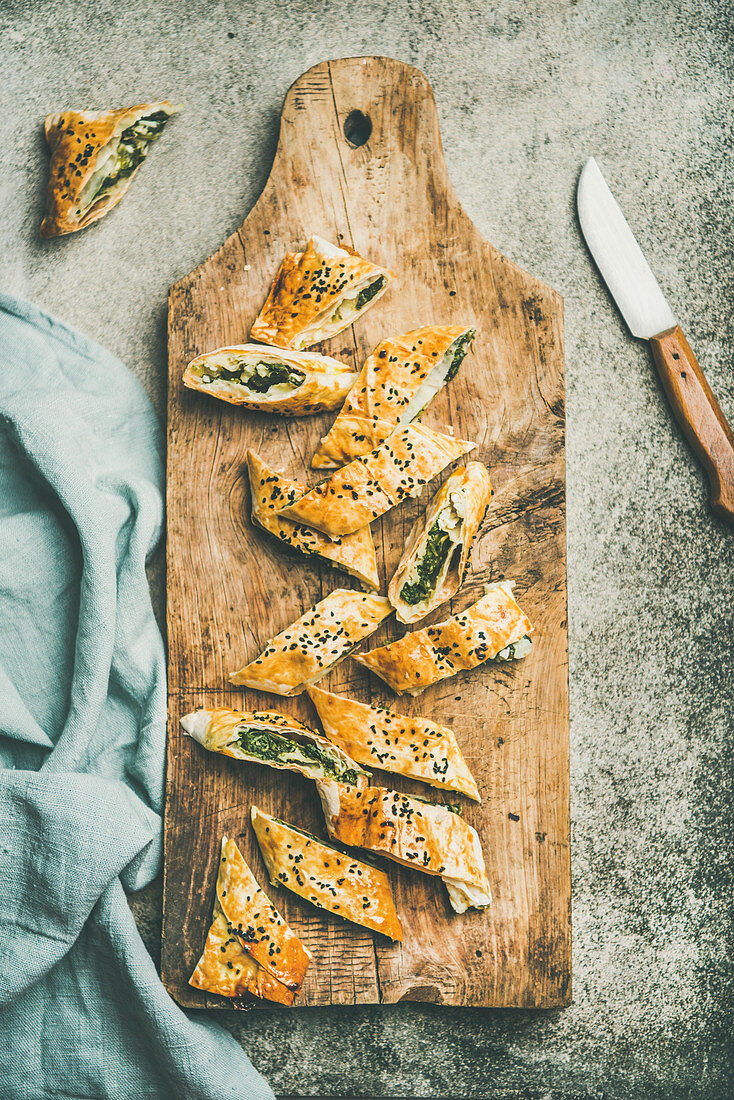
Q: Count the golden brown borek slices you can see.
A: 14